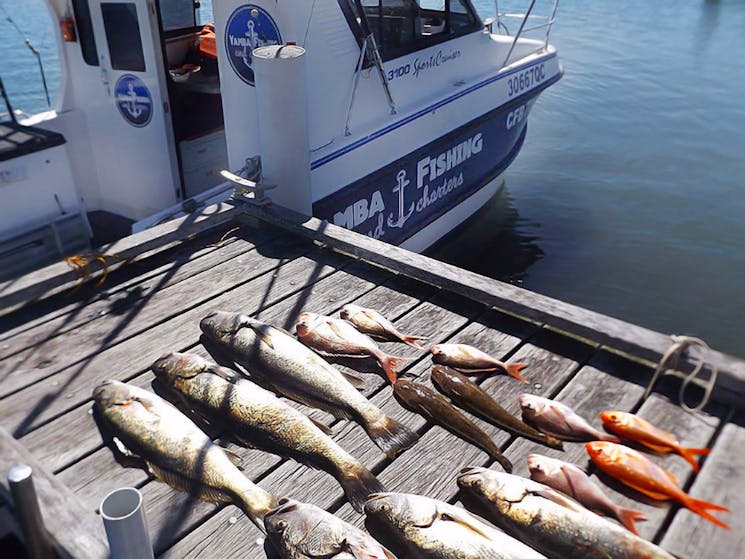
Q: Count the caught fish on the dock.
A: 15